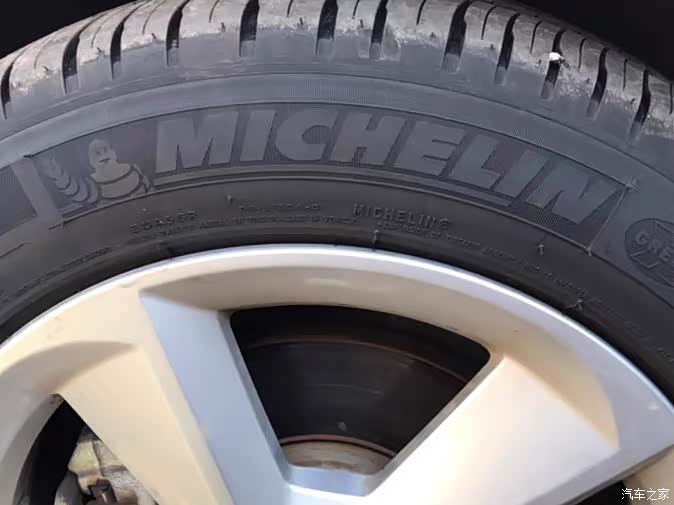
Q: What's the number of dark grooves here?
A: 12